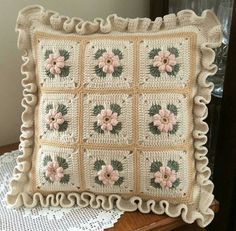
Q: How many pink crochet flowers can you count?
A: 9